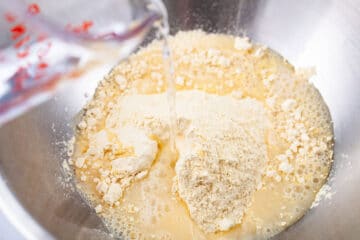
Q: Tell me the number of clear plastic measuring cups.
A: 1